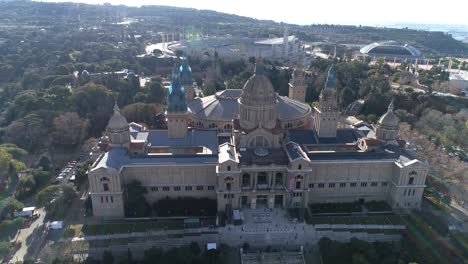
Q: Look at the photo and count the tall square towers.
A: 4